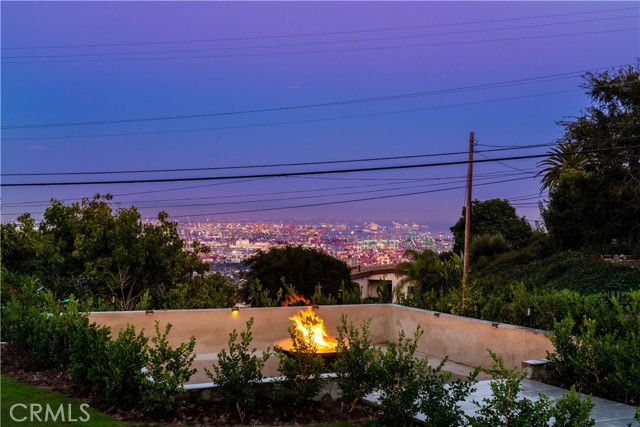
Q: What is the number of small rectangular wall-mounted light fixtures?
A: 5